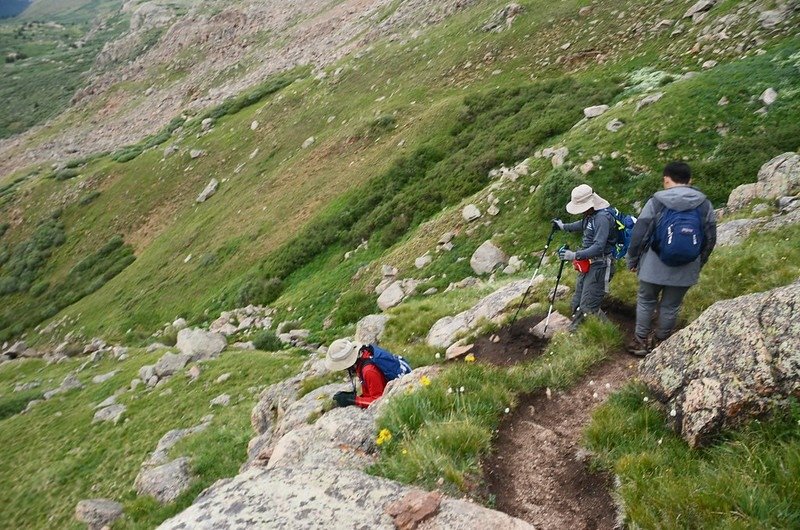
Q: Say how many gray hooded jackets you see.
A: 1